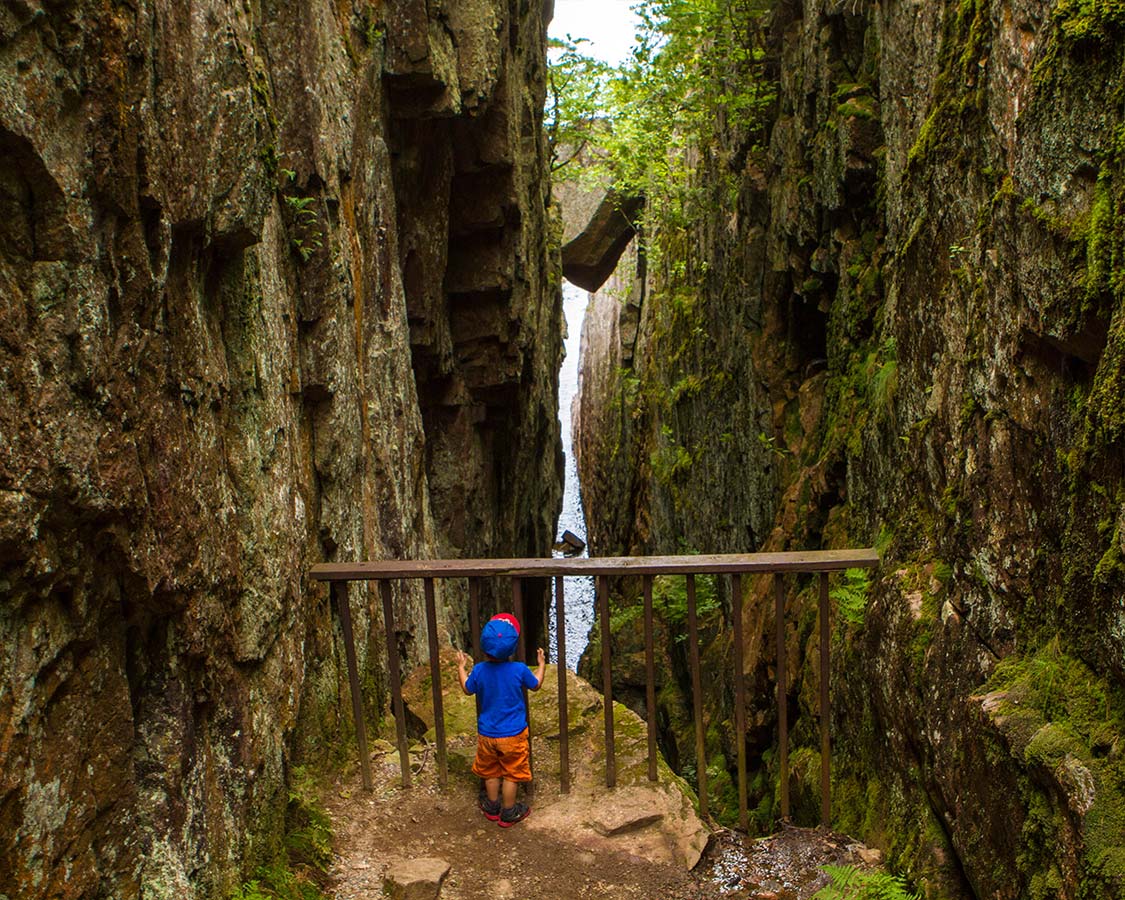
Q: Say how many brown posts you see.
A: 12